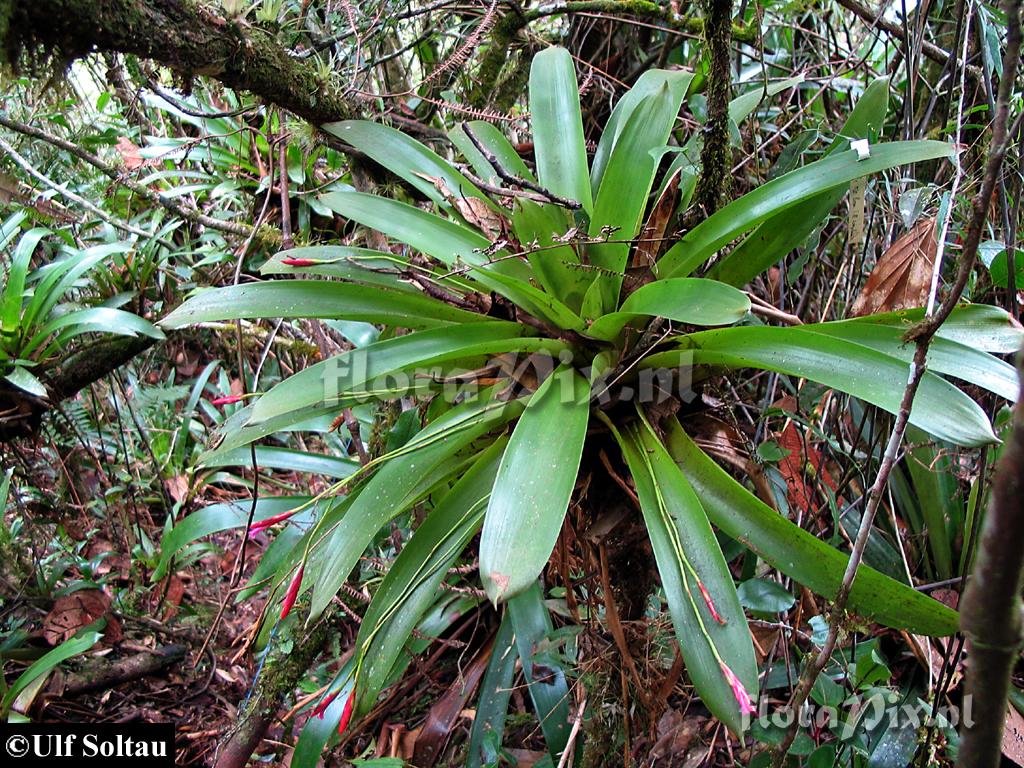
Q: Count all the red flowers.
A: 8